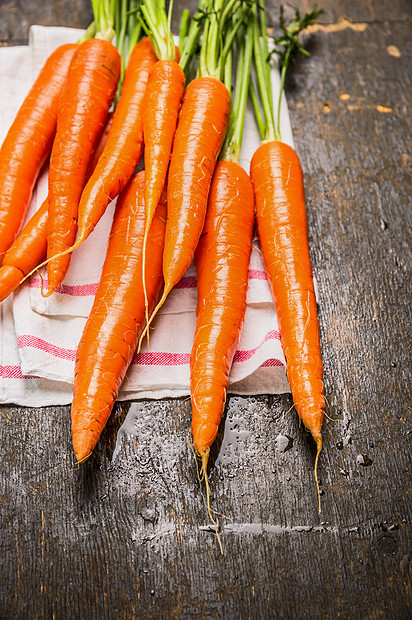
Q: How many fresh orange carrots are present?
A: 9